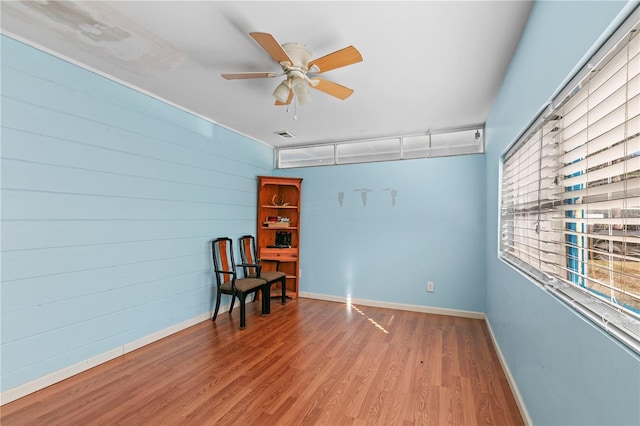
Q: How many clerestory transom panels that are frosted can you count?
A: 4